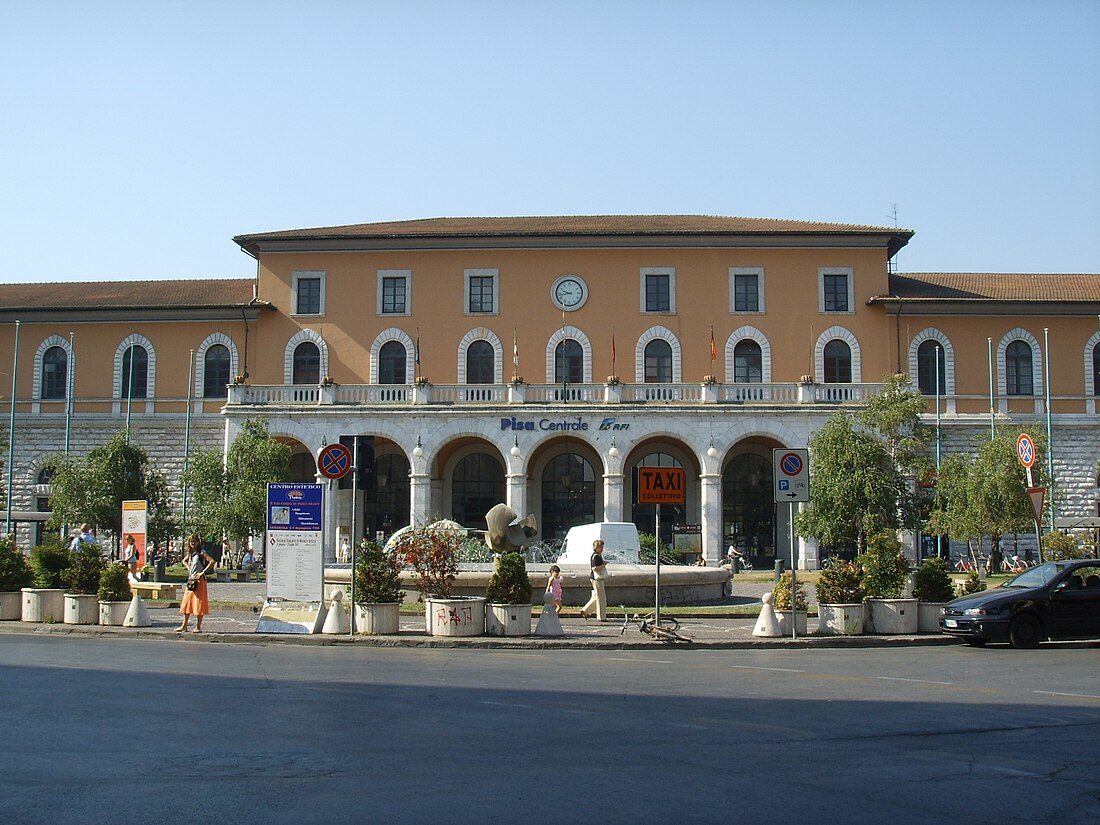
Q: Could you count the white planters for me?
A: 11